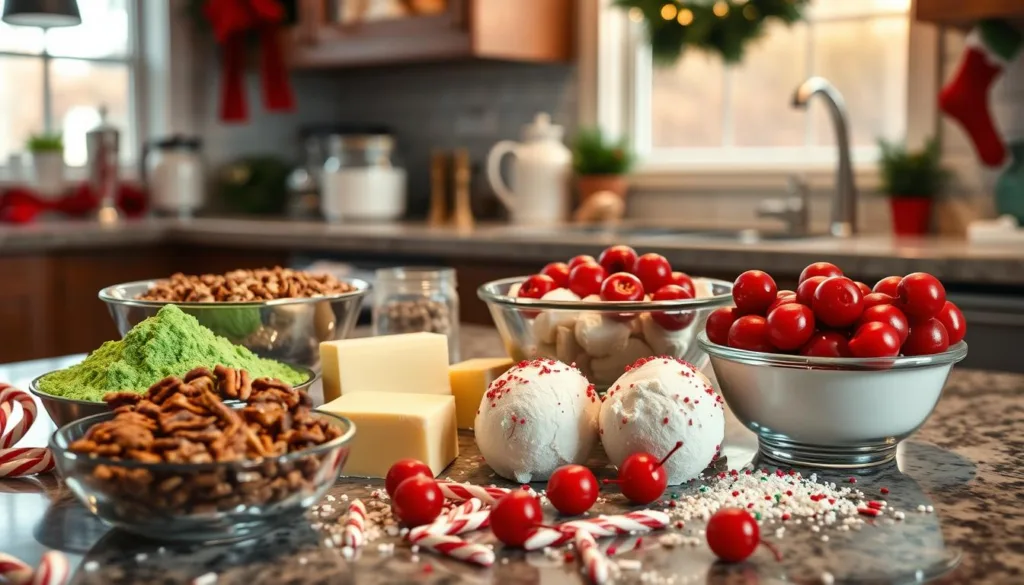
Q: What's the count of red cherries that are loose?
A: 6